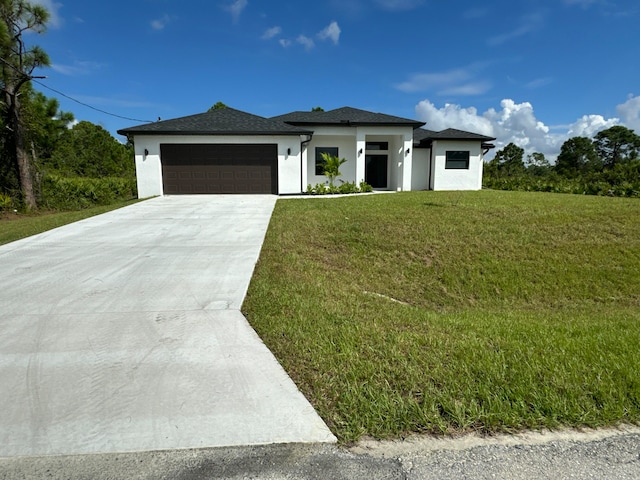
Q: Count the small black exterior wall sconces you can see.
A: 4